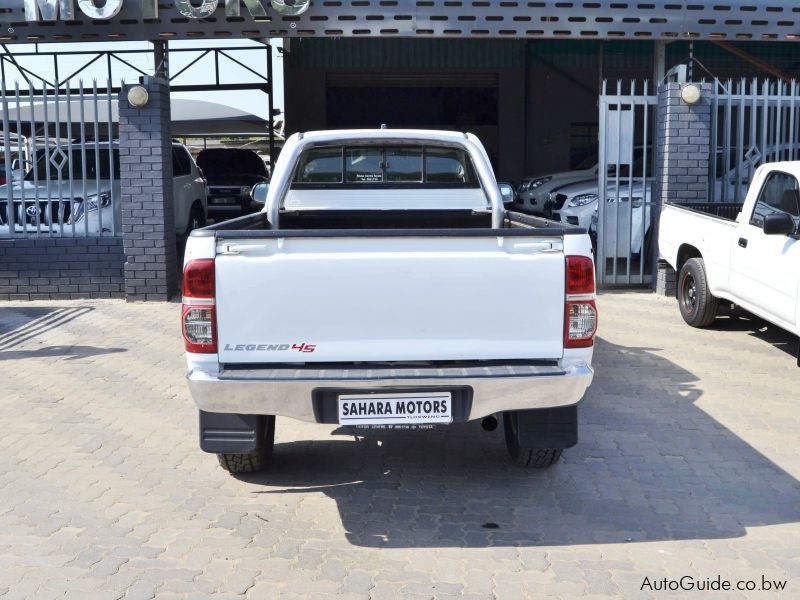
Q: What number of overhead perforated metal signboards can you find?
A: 1